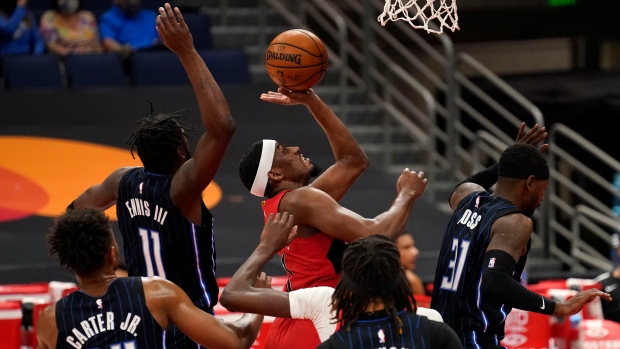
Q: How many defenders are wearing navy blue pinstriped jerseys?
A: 4